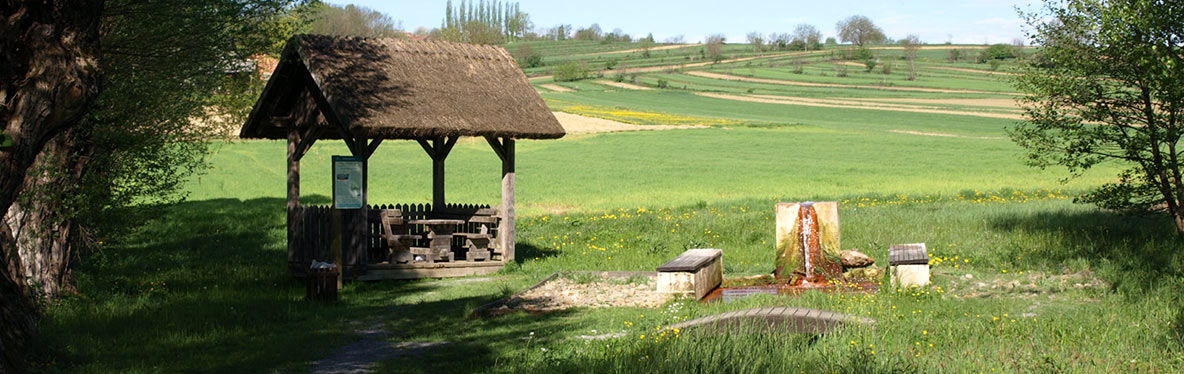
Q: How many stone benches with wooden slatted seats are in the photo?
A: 2